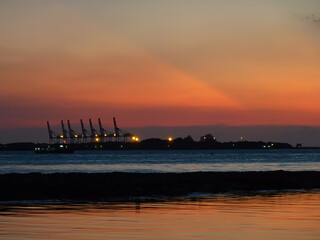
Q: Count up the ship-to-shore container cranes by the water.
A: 7